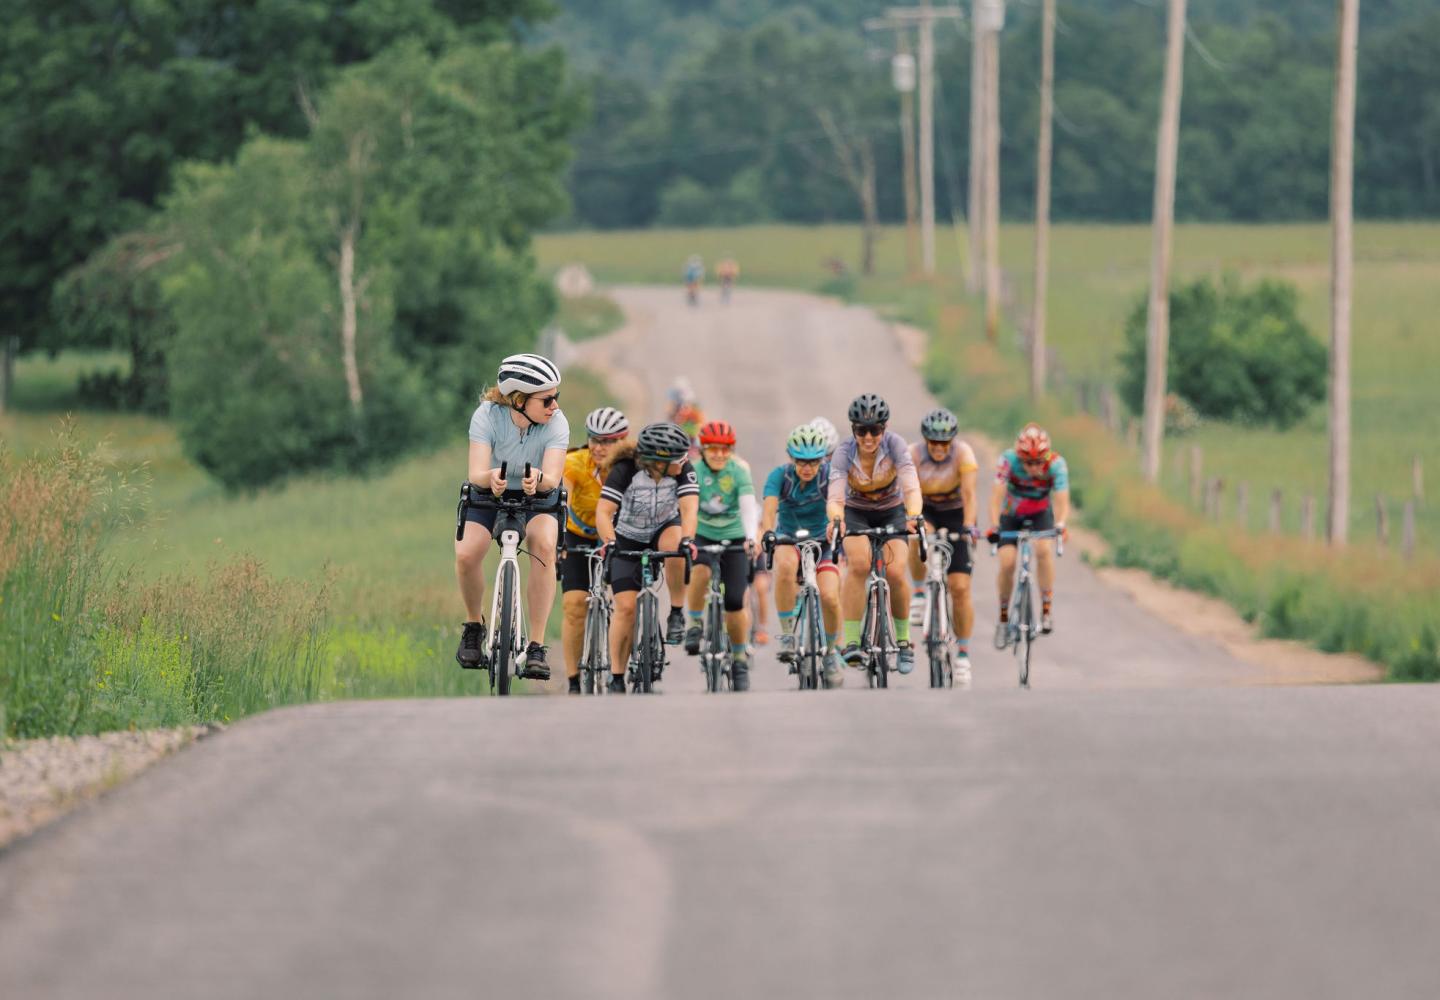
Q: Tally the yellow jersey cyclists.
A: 1